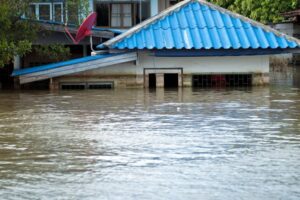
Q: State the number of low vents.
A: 2